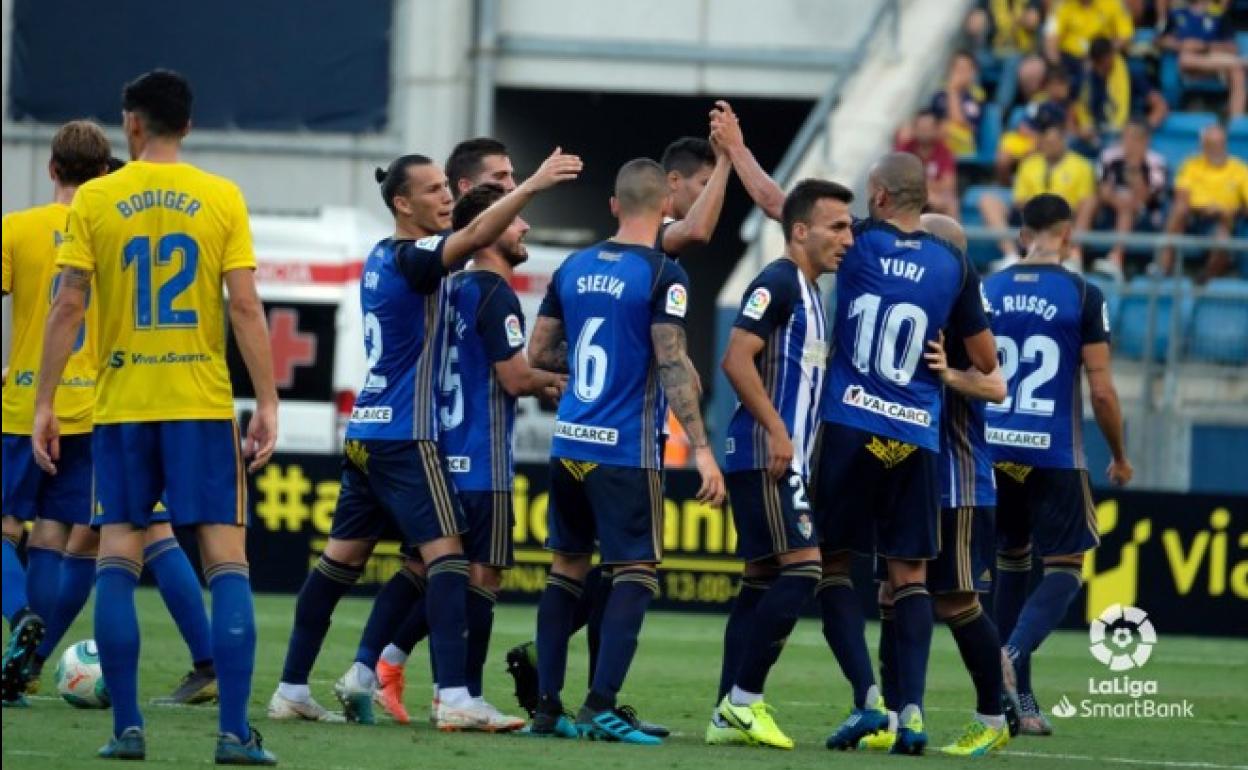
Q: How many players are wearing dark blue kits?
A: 9